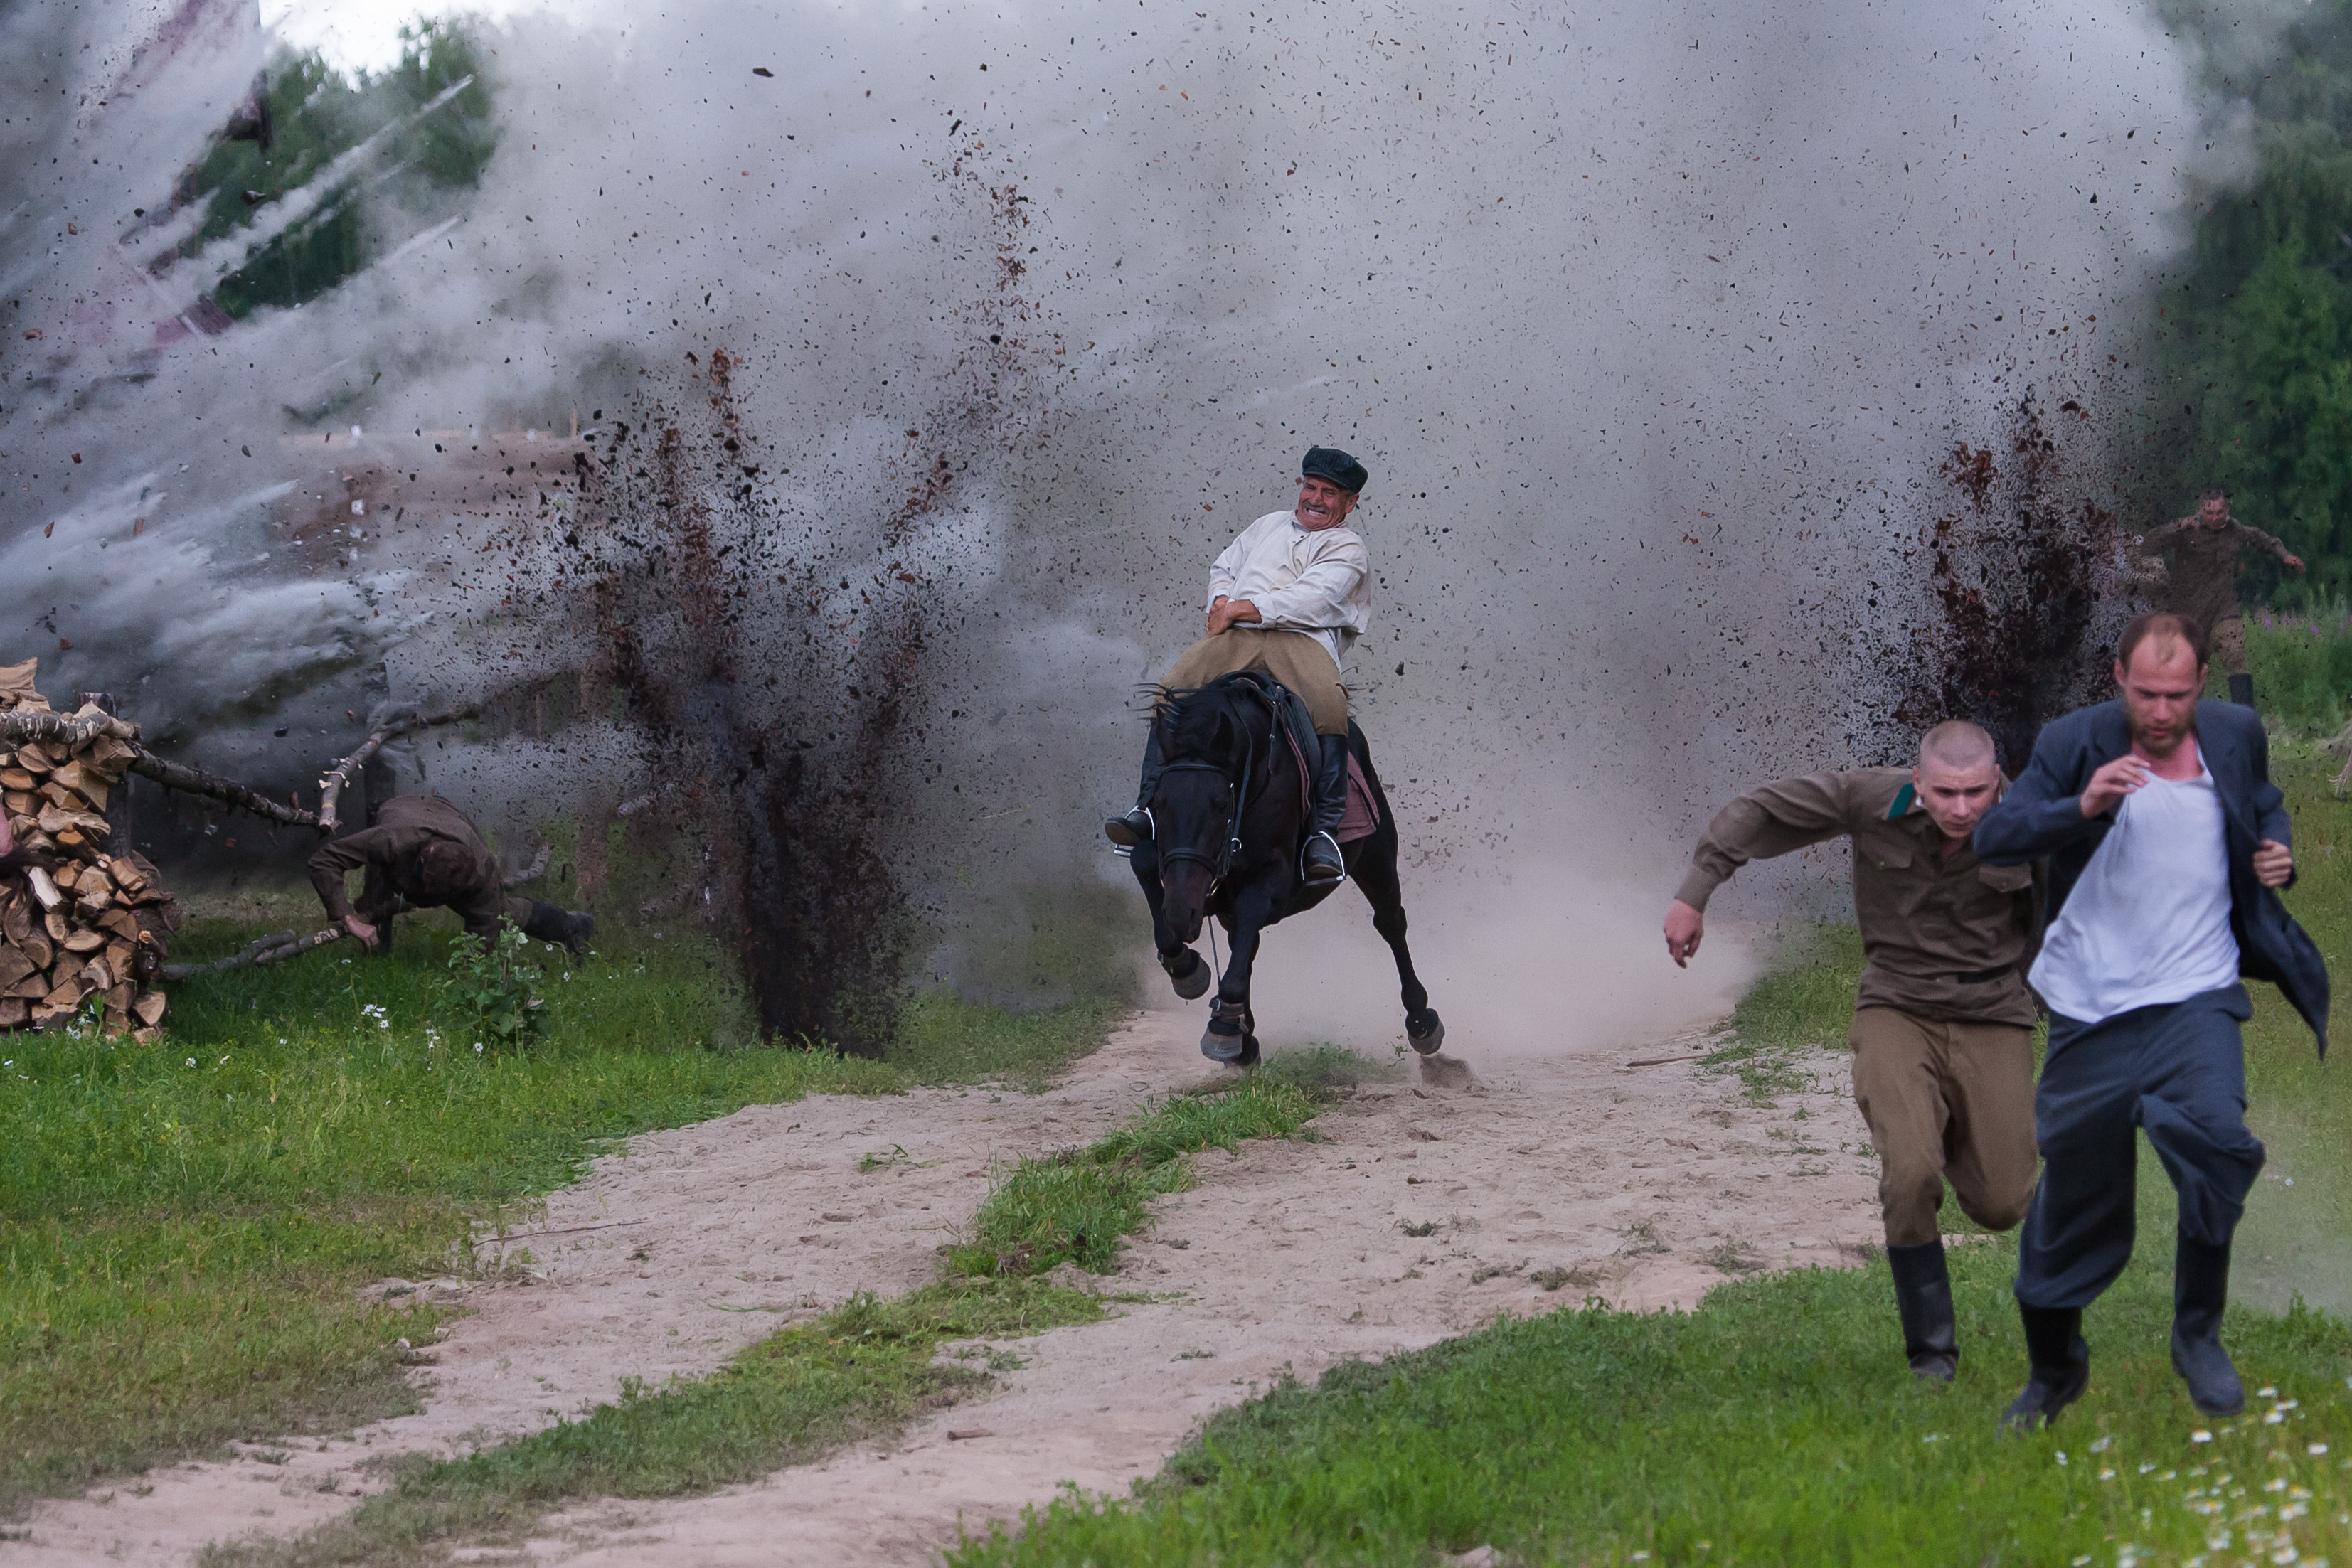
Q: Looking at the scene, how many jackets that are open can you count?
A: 1